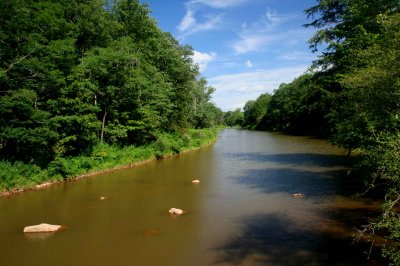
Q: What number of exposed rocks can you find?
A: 5